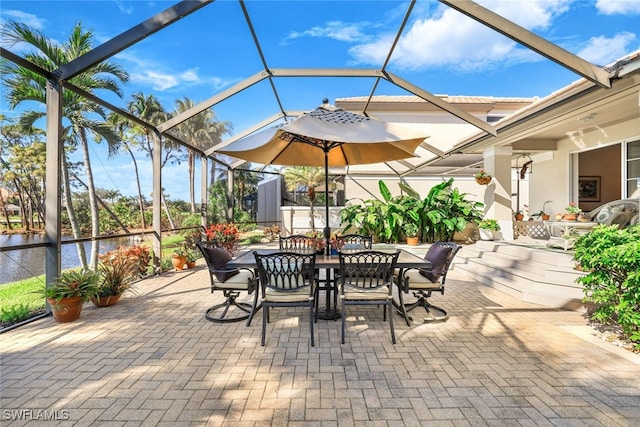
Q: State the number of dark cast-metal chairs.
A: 6